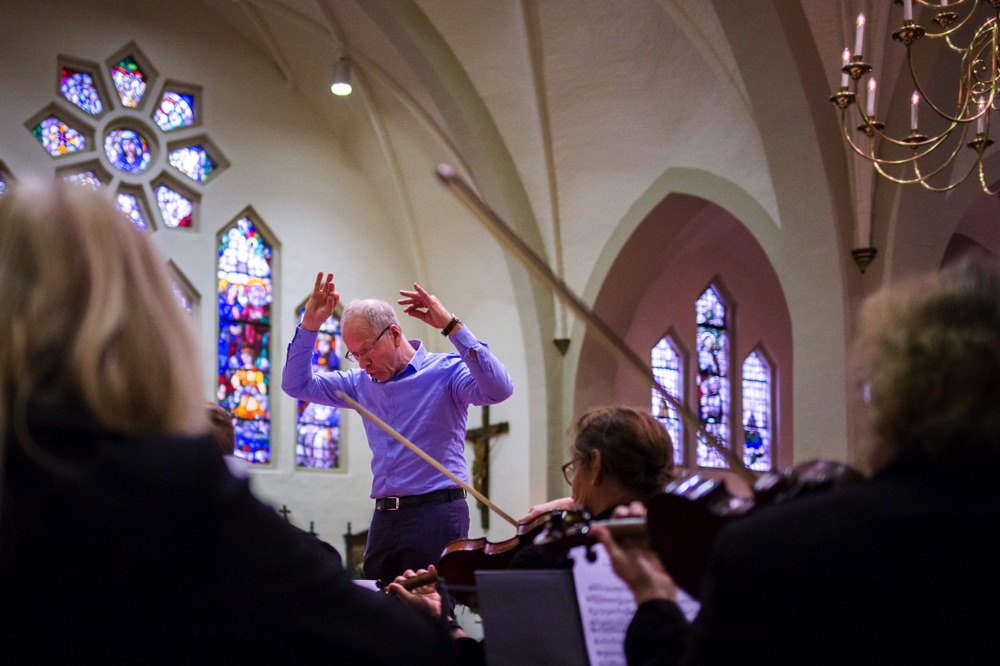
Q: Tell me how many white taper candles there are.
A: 7